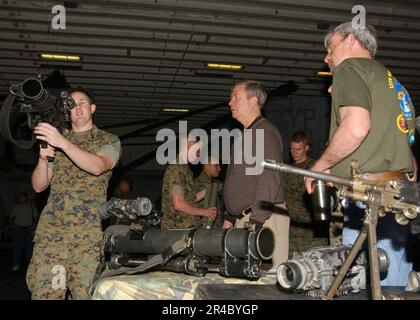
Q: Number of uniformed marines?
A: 4